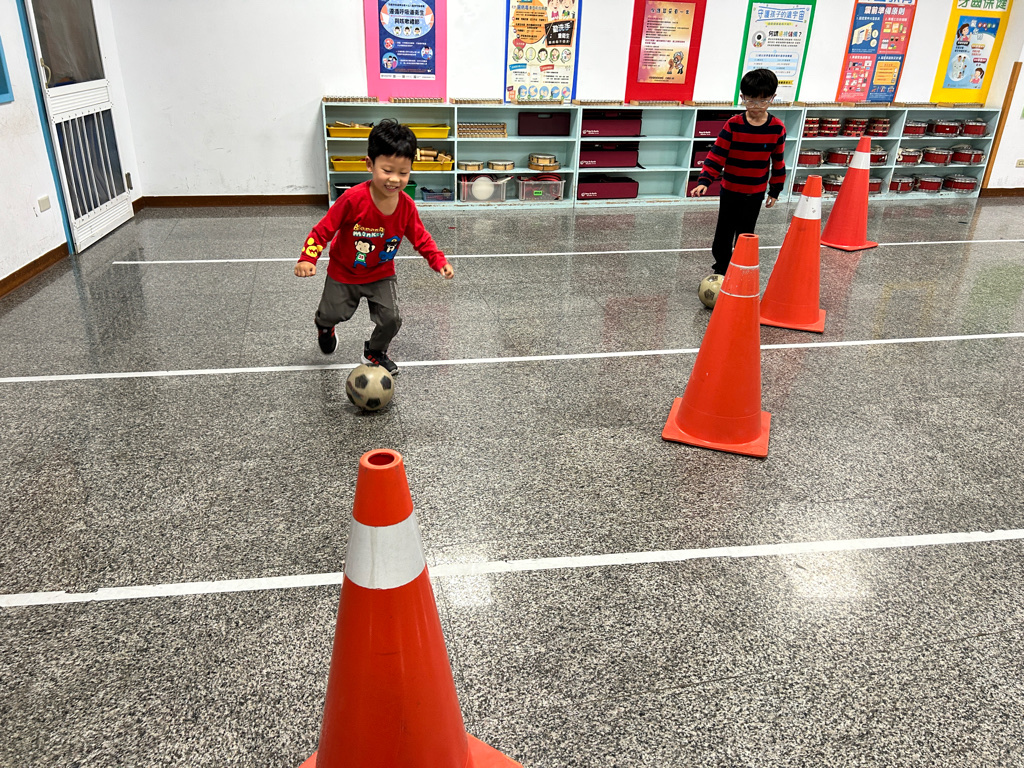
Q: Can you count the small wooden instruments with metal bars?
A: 15